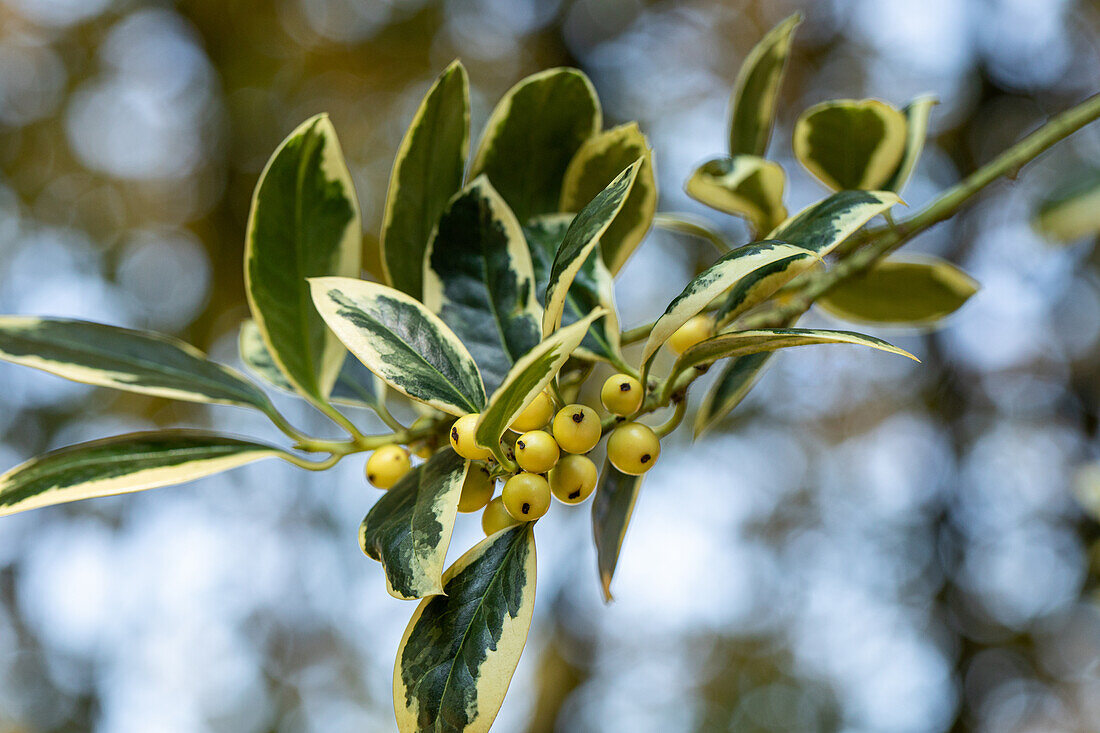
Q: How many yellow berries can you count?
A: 12